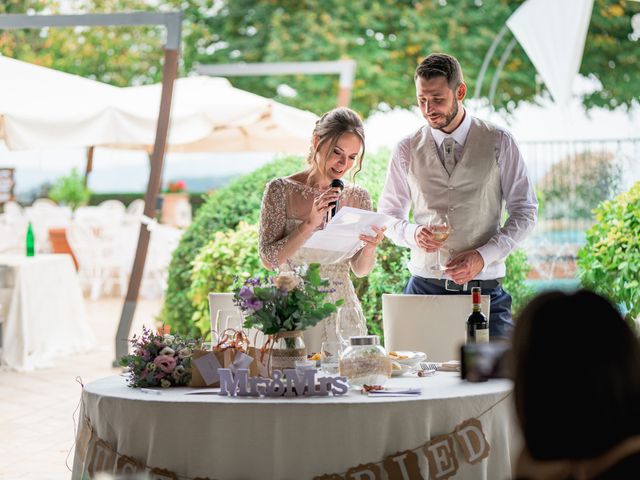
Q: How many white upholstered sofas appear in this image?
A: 0